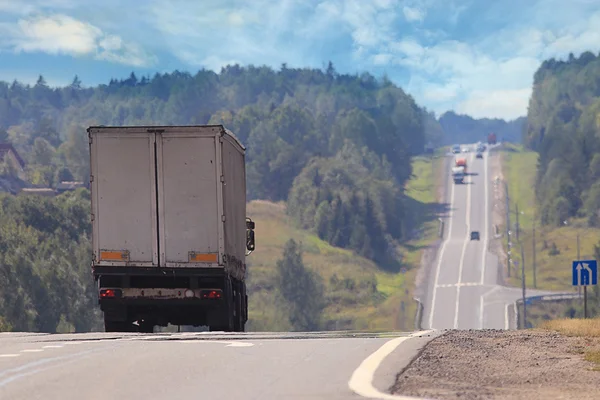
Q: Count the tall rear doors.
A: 2